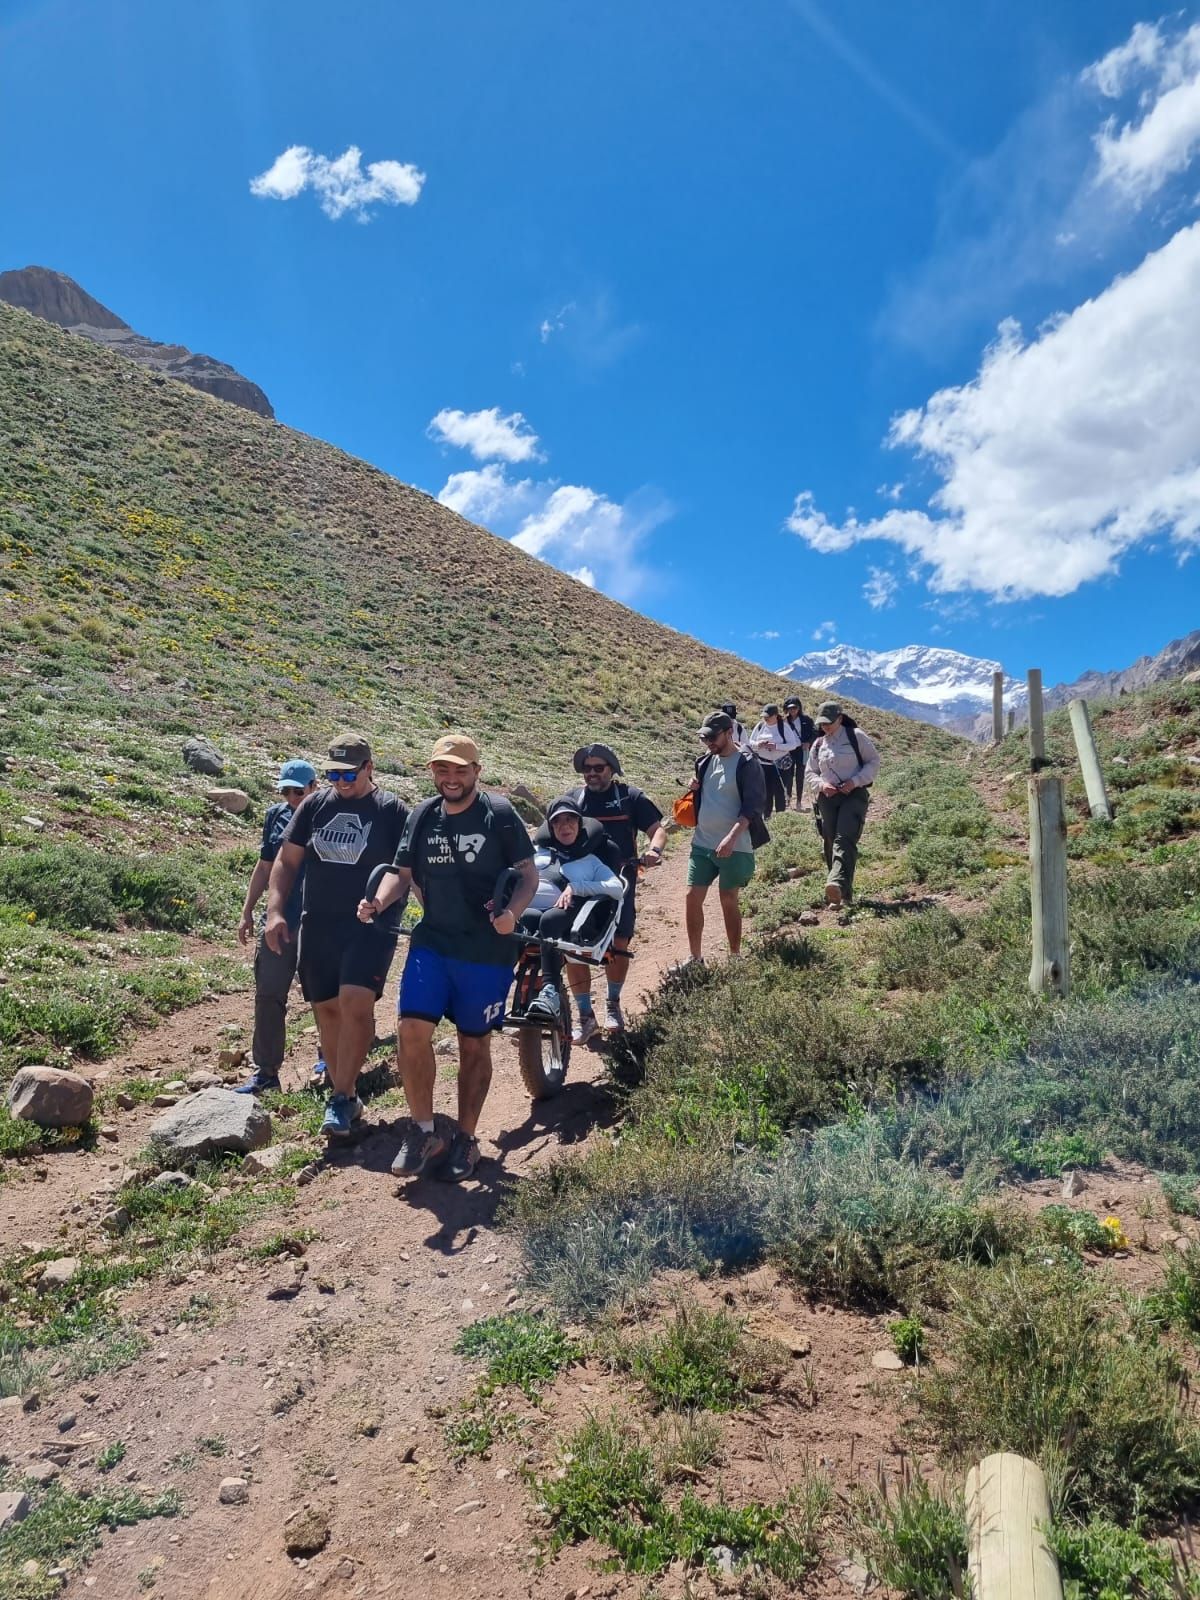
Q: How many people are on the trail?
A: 10